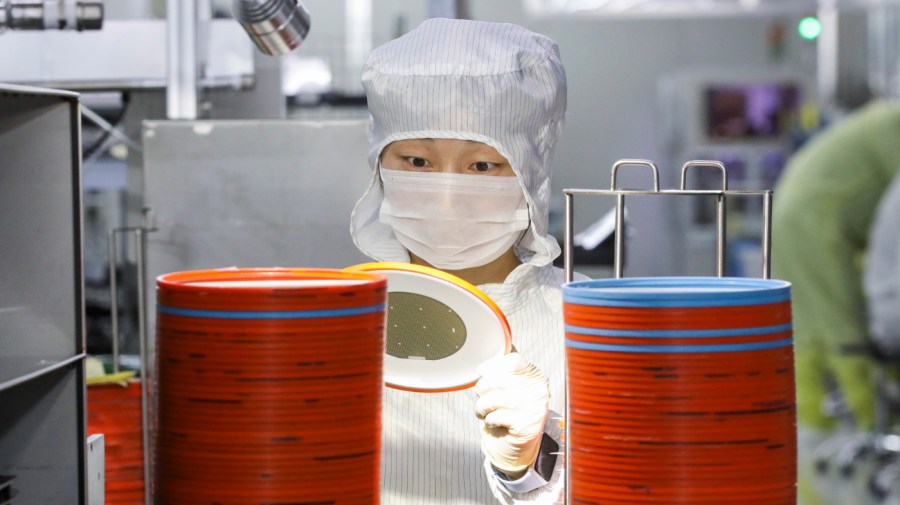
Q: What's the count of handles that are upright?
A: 2